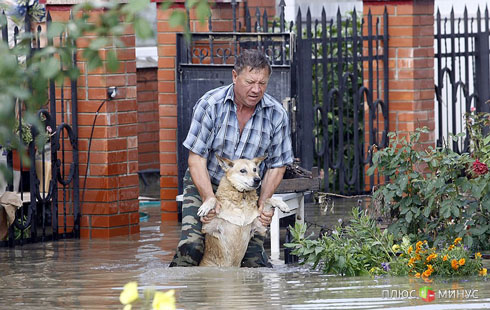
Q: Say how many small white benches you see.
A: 1